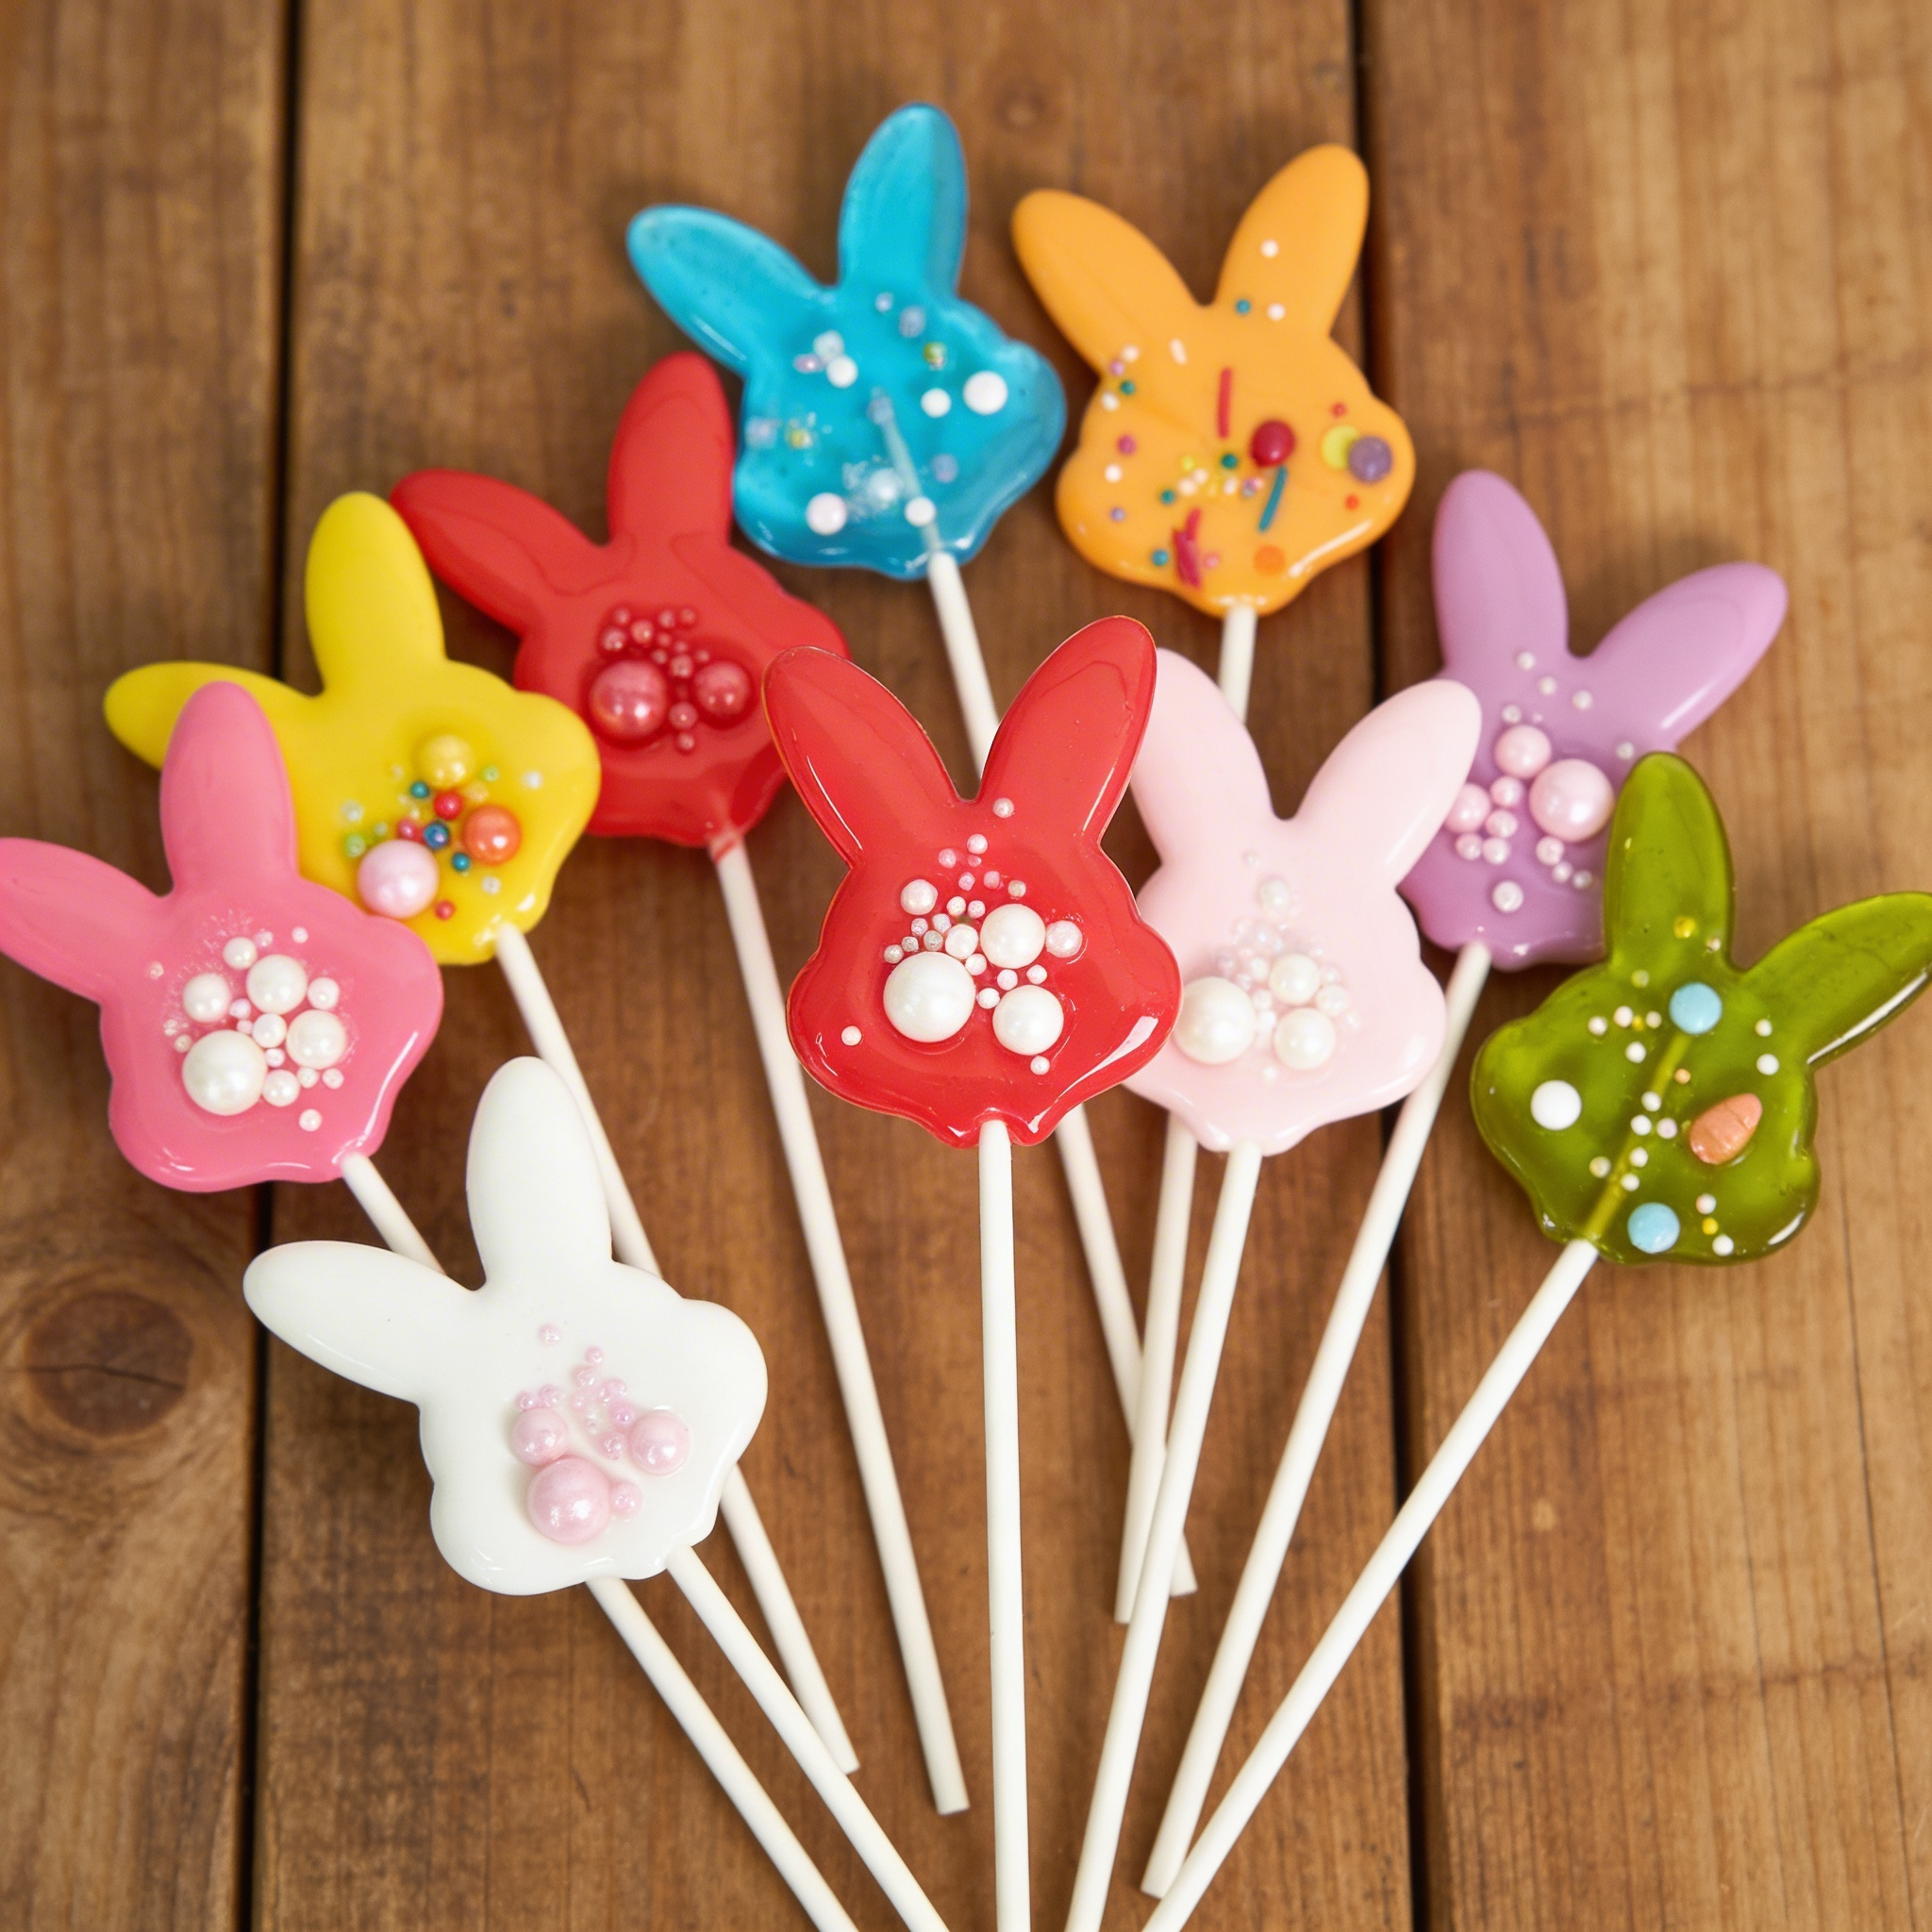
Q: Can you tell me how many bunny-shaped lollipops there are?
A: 10